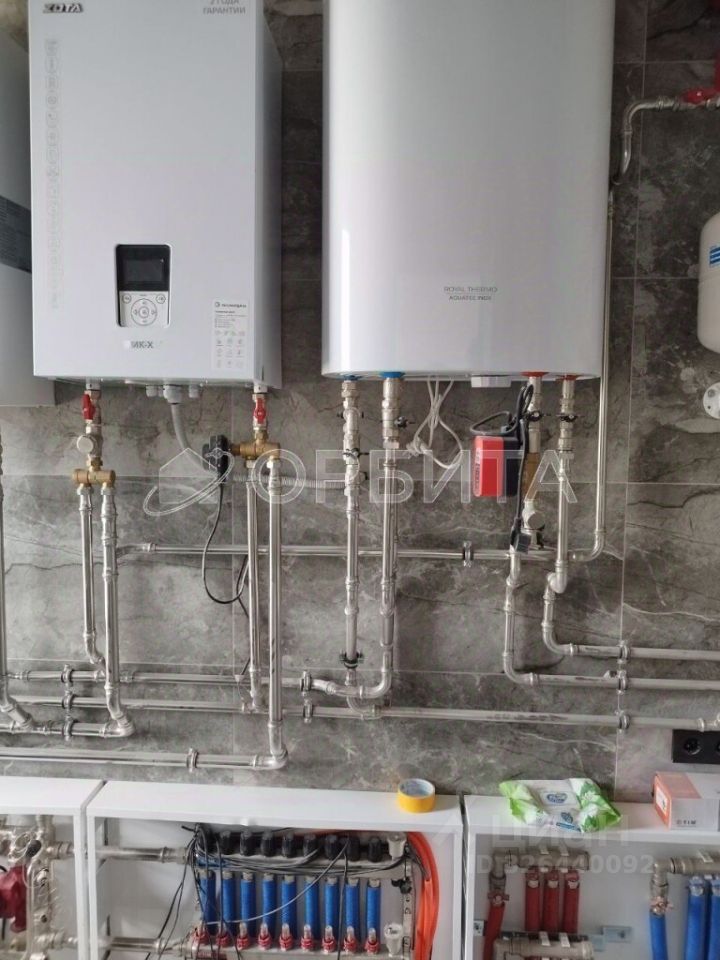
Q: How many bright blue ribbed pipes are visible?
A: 12